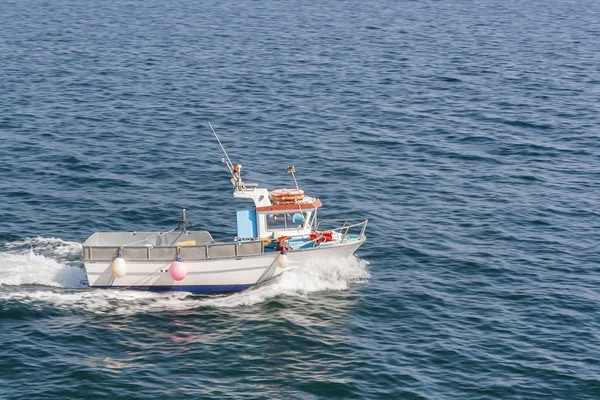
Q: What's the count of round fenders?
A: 3